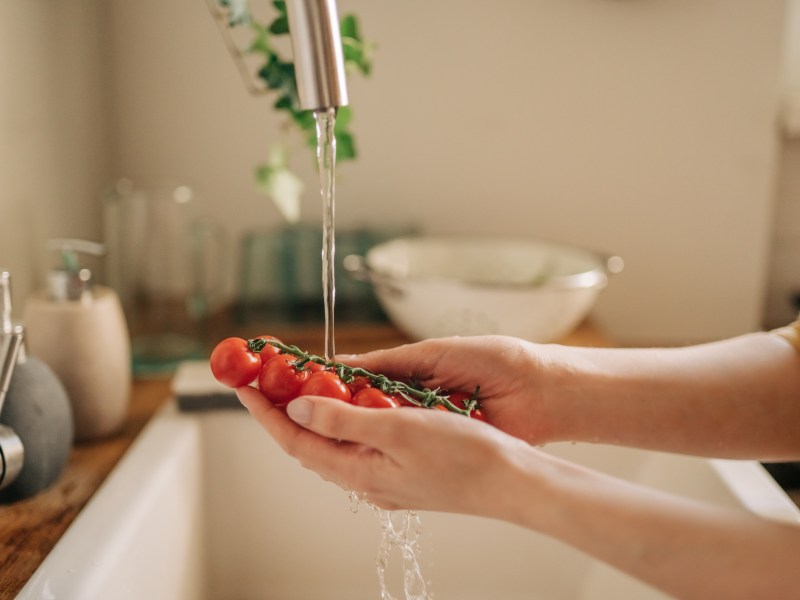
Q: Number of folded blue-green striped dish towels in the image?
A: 0